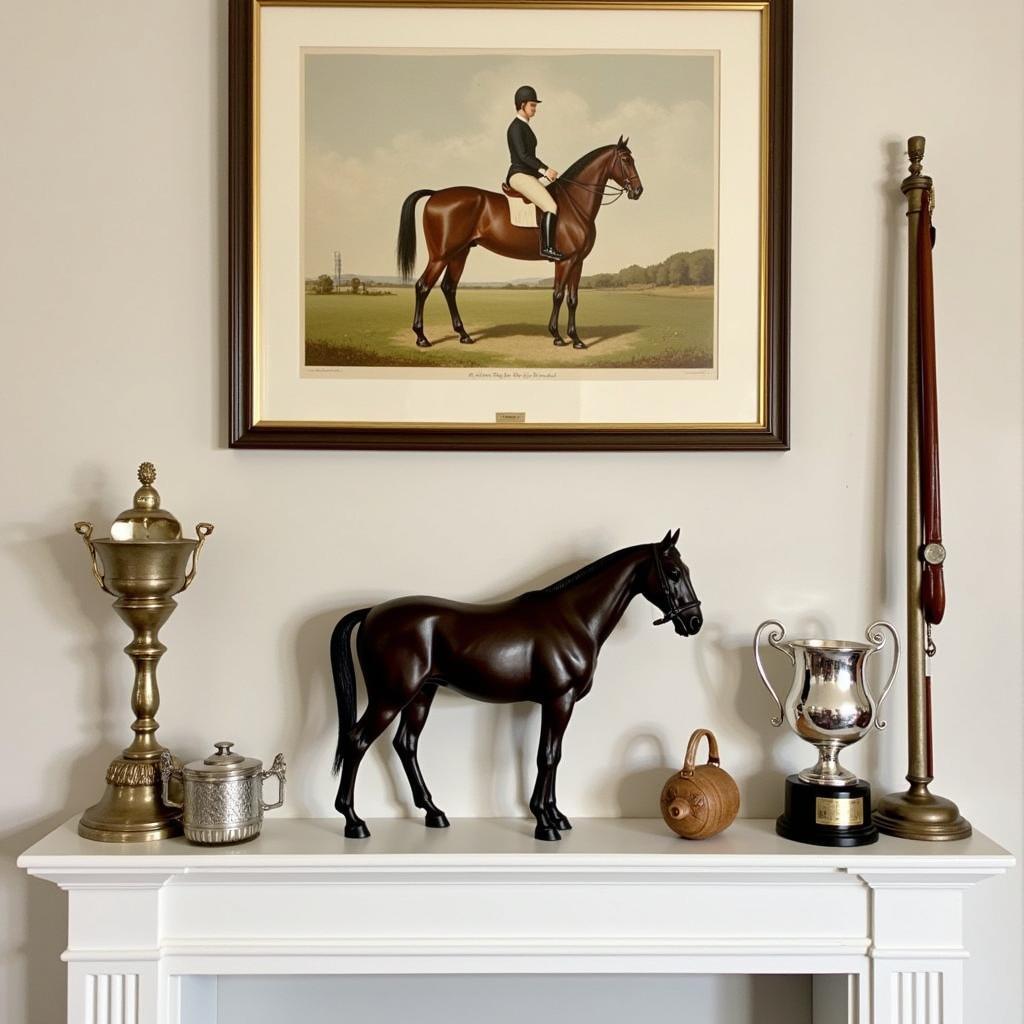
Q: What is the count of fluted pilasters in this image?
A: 2